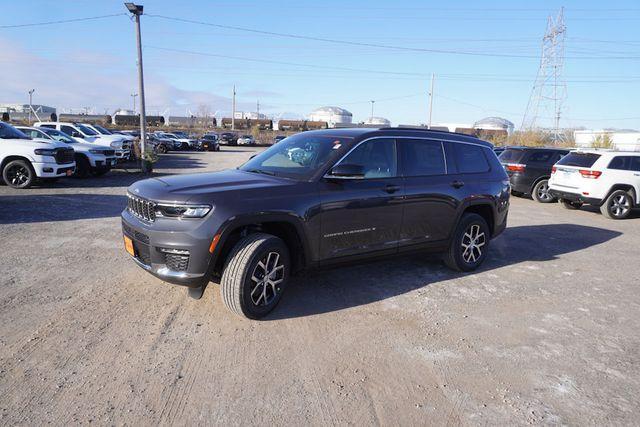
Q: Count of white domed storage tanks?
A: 3